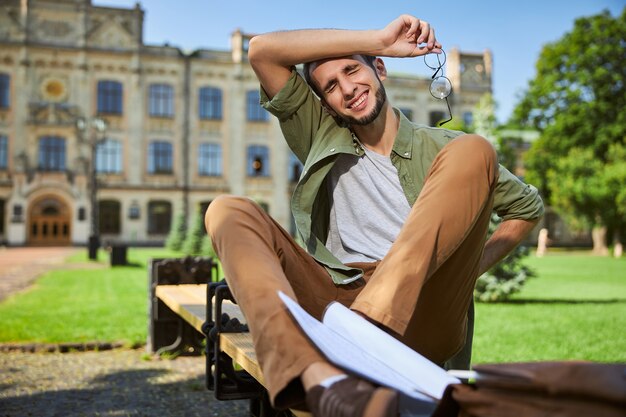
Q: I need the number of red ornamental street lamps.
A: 0